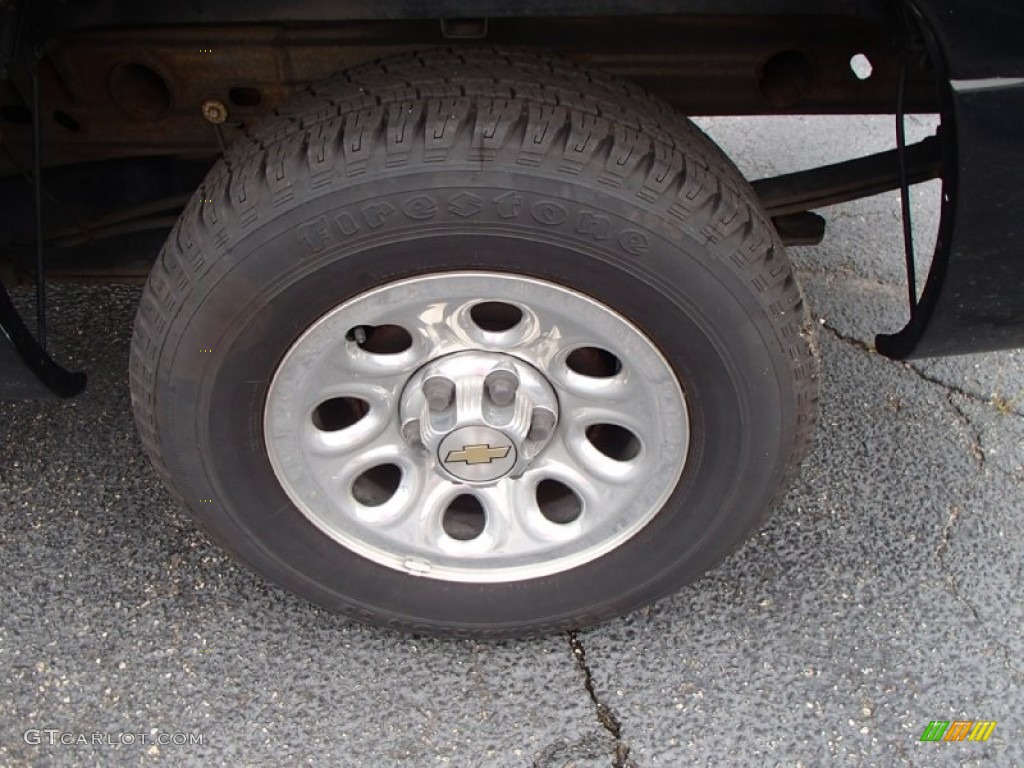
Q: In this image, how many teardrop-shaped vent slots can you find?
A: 8